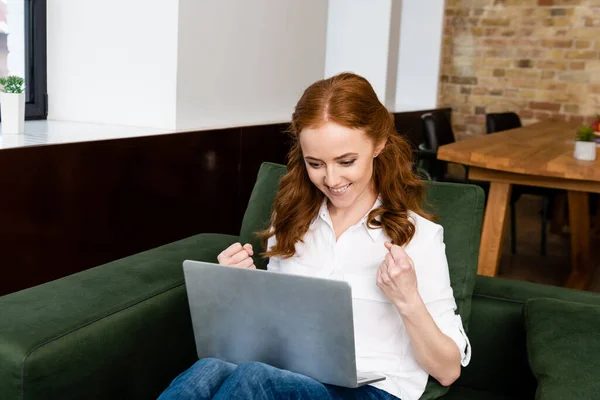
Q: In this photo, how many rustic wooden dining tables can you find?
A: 1